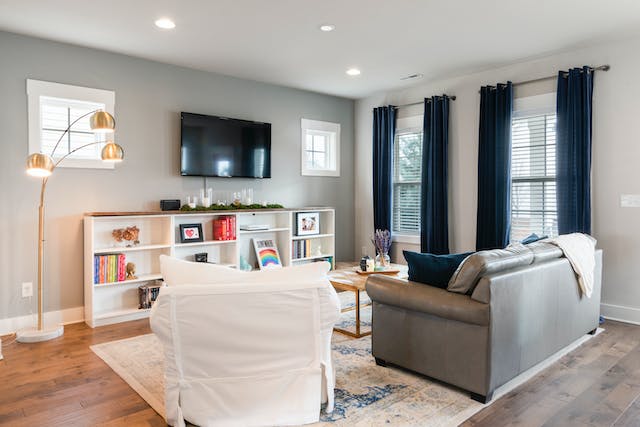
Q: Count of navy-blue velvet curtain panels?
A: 4